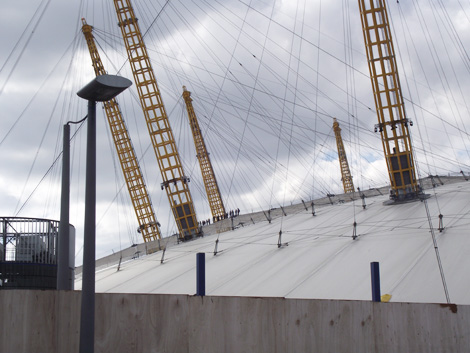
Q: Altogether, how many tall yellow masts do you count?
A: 5